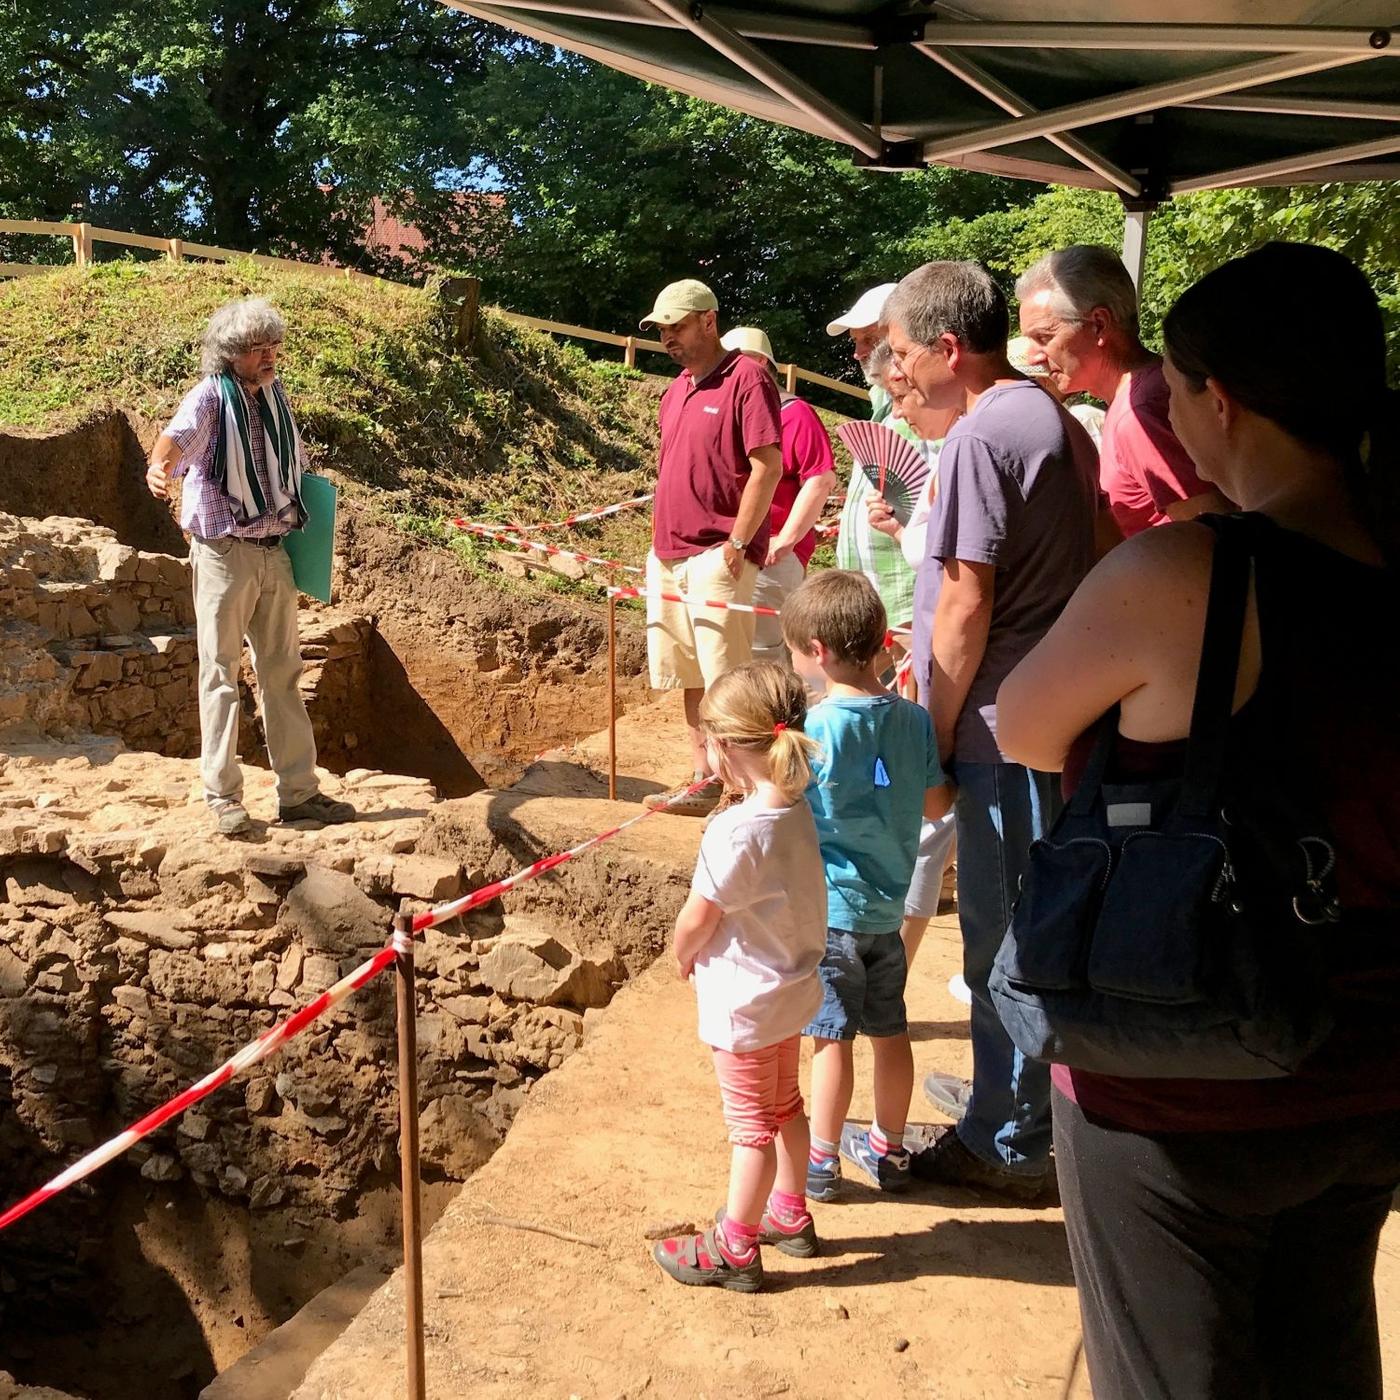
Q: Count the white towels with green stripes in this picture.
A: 1